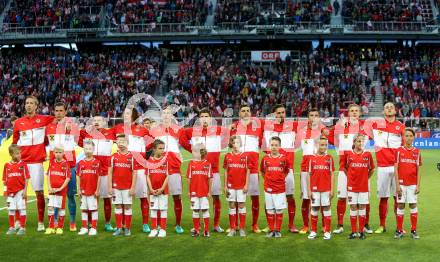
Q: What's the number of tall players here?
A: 11